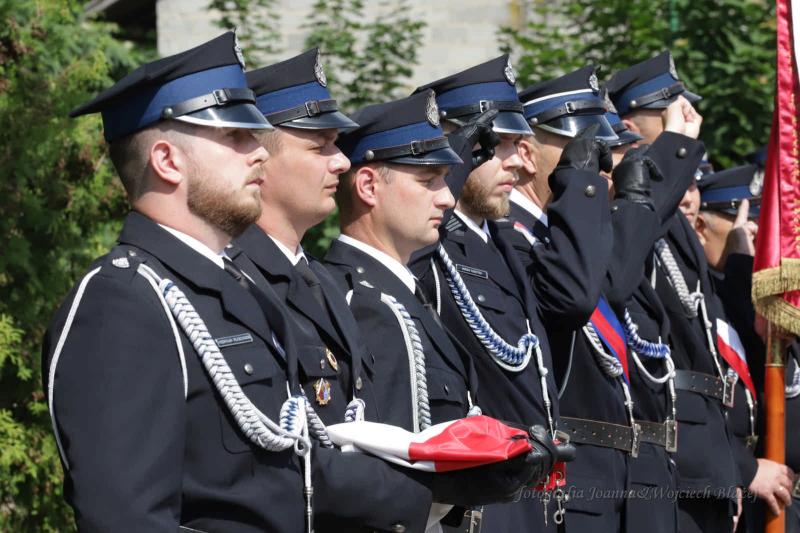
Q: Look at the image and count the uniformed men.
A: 9